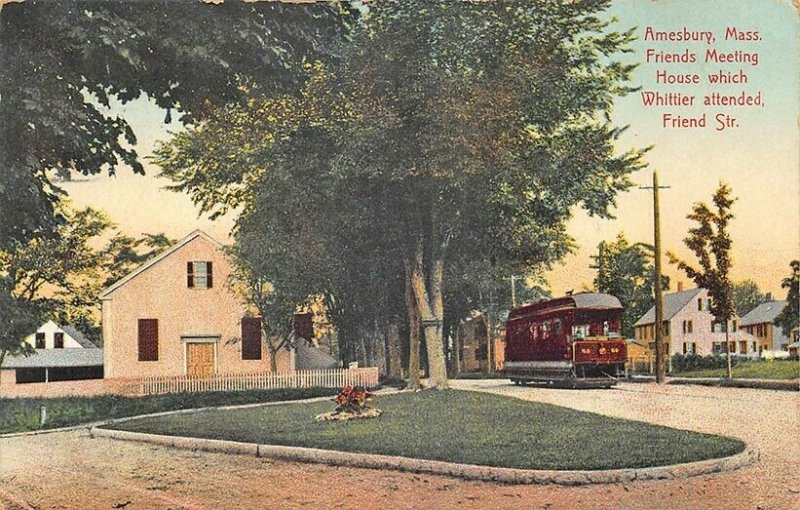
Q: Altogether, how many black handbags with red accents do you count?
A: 0